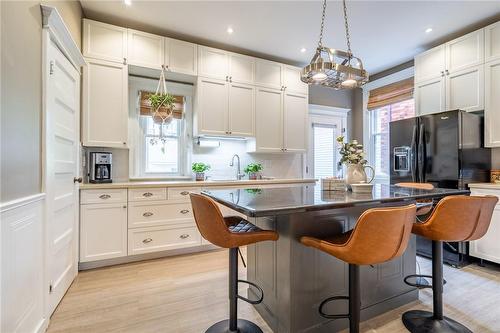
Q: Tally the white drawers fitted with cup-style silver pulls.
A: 5